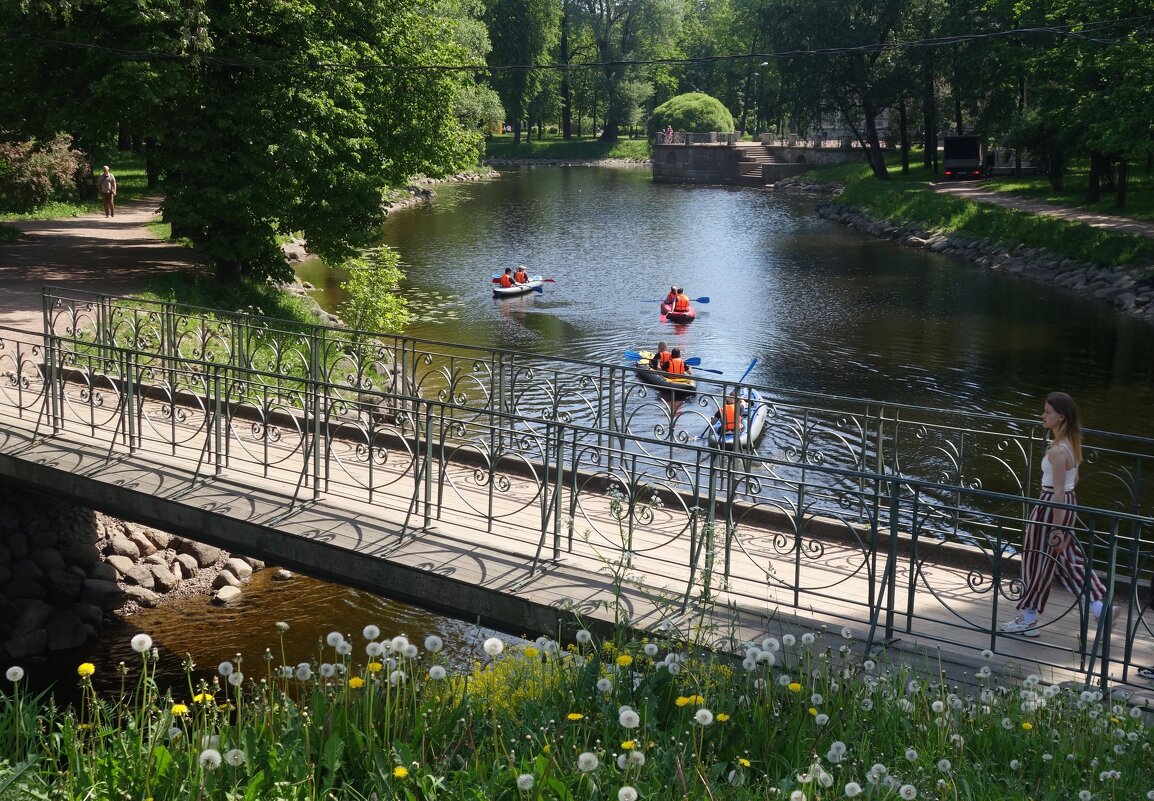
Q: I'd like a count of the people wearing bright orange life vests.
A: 7